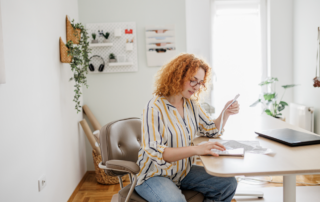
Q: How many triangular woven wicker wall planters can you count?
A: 2